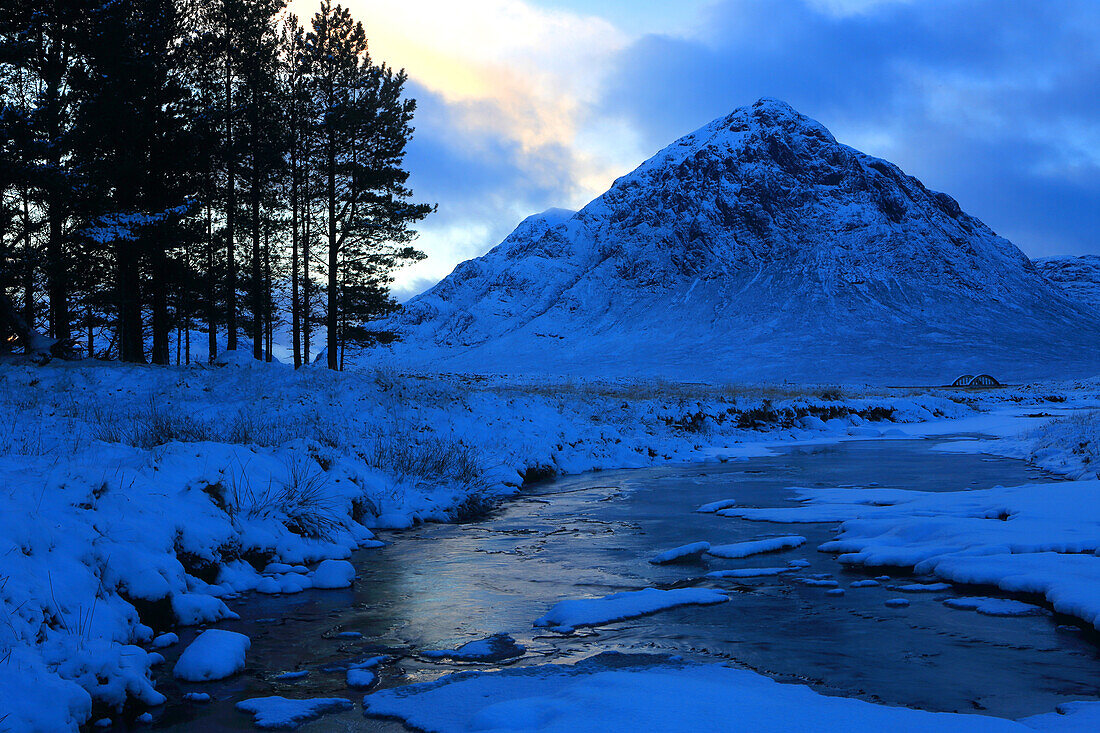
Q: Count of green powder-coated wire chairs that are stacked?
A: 0